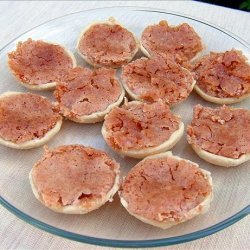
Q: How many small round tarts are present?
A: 11